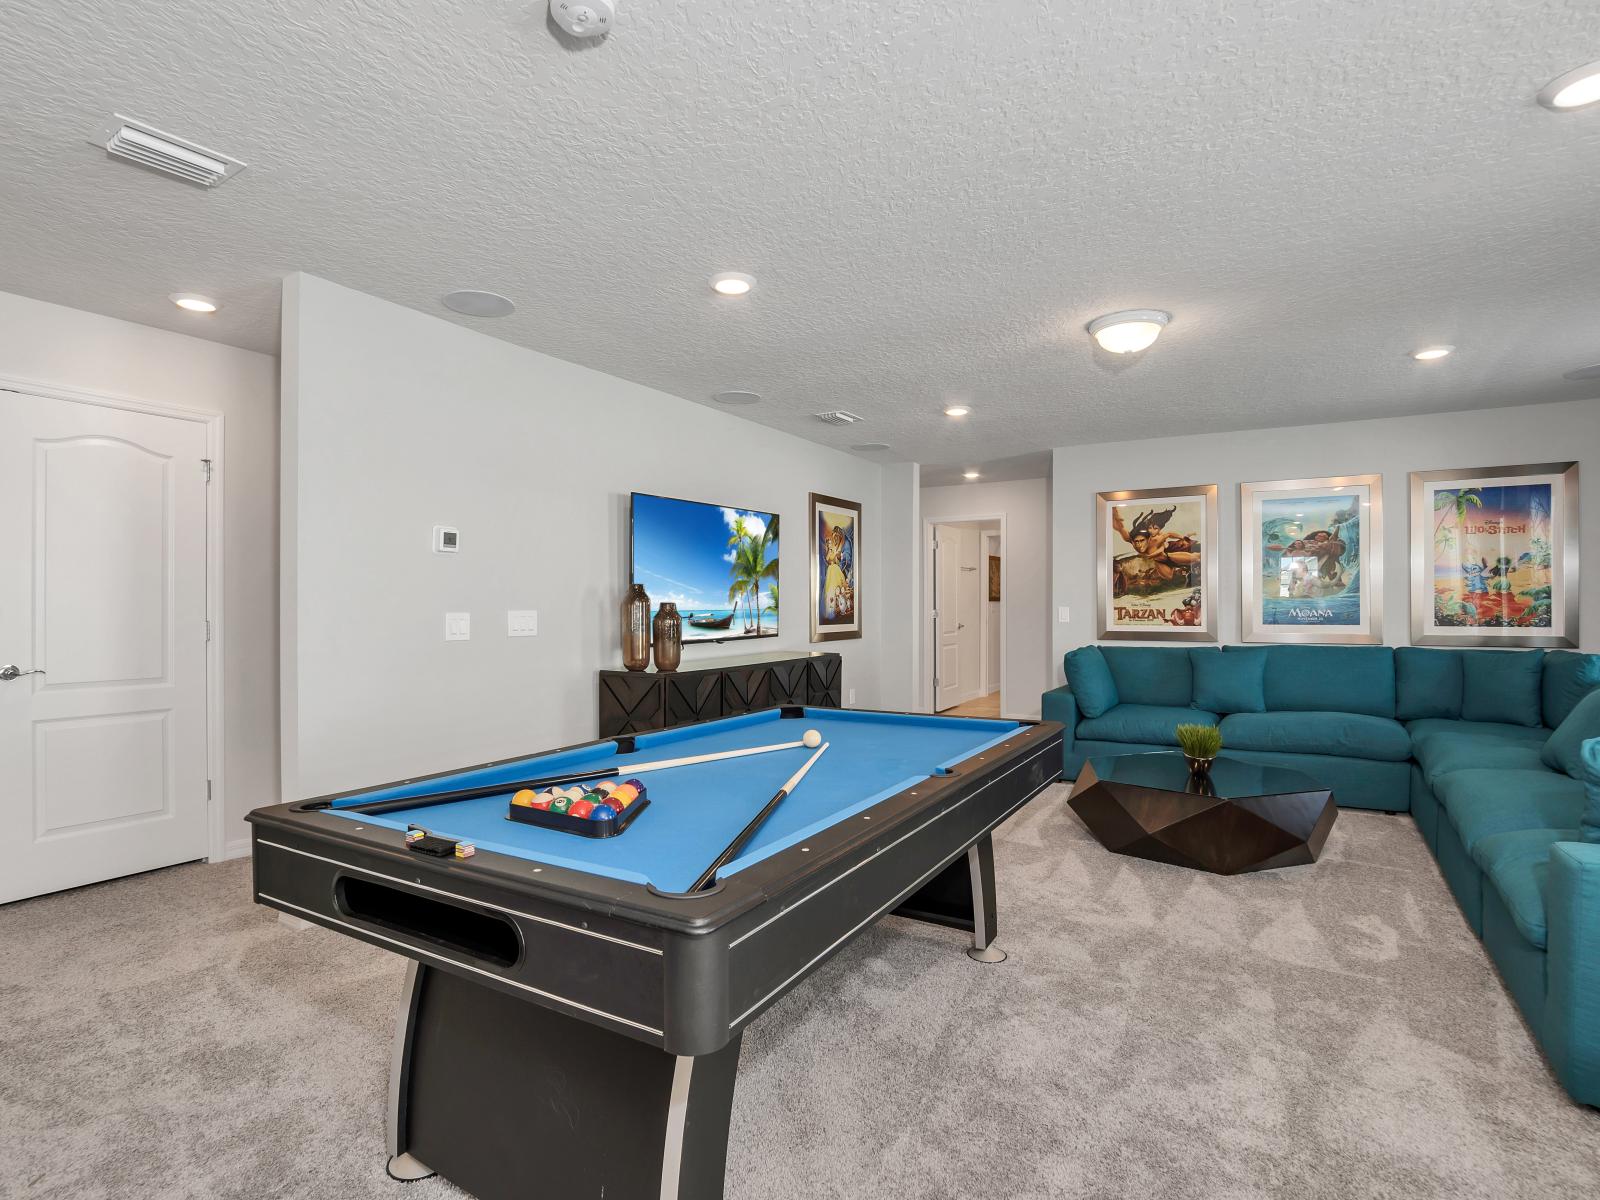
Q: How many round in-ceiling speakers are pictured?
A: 4